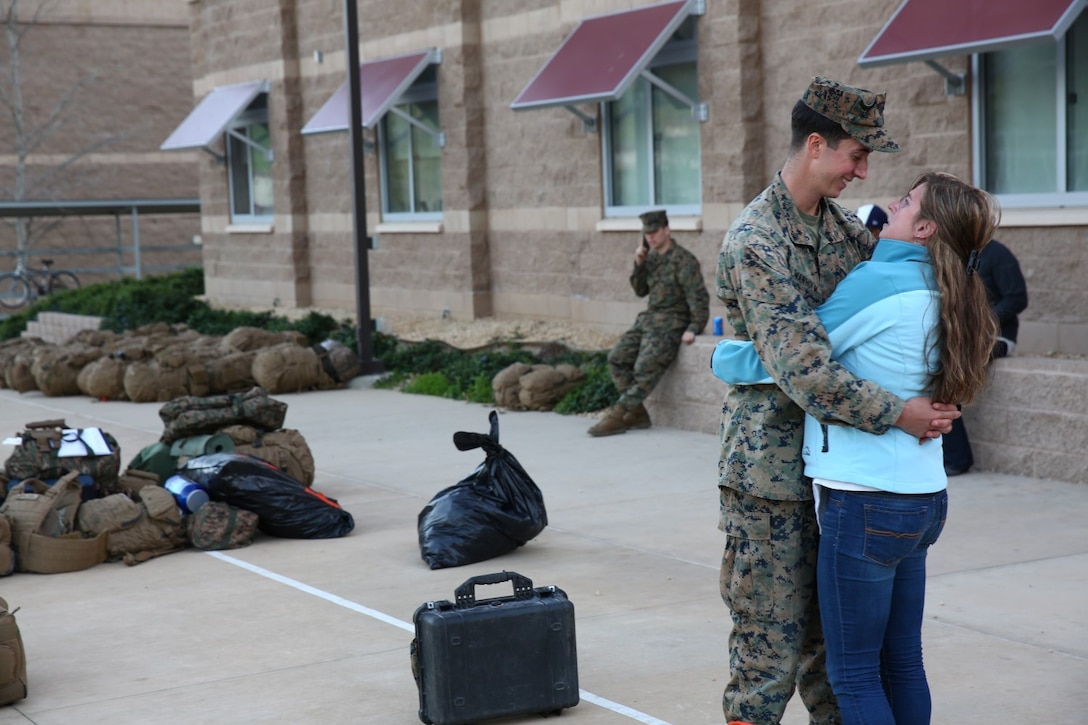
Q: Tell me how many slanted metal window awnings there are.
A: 4